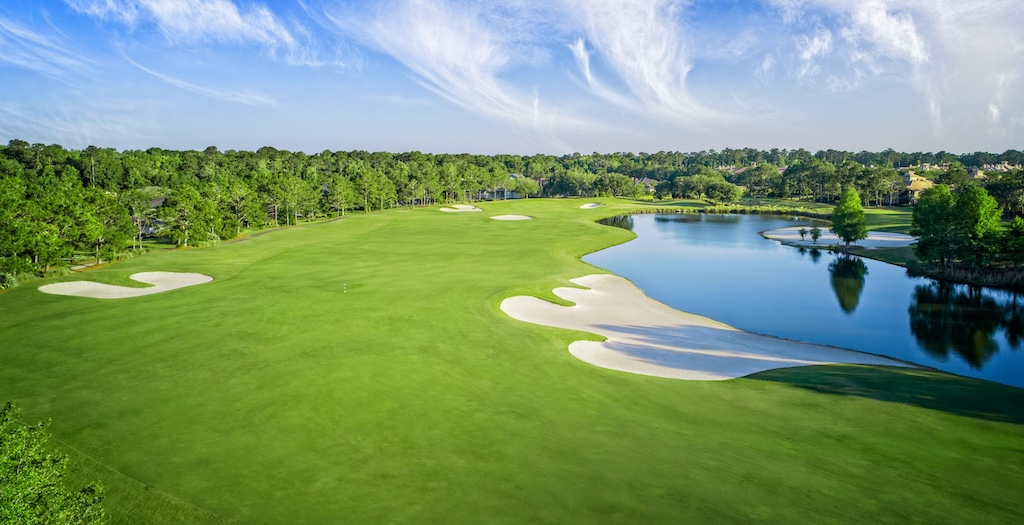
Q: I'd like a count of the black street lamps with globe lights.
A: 0